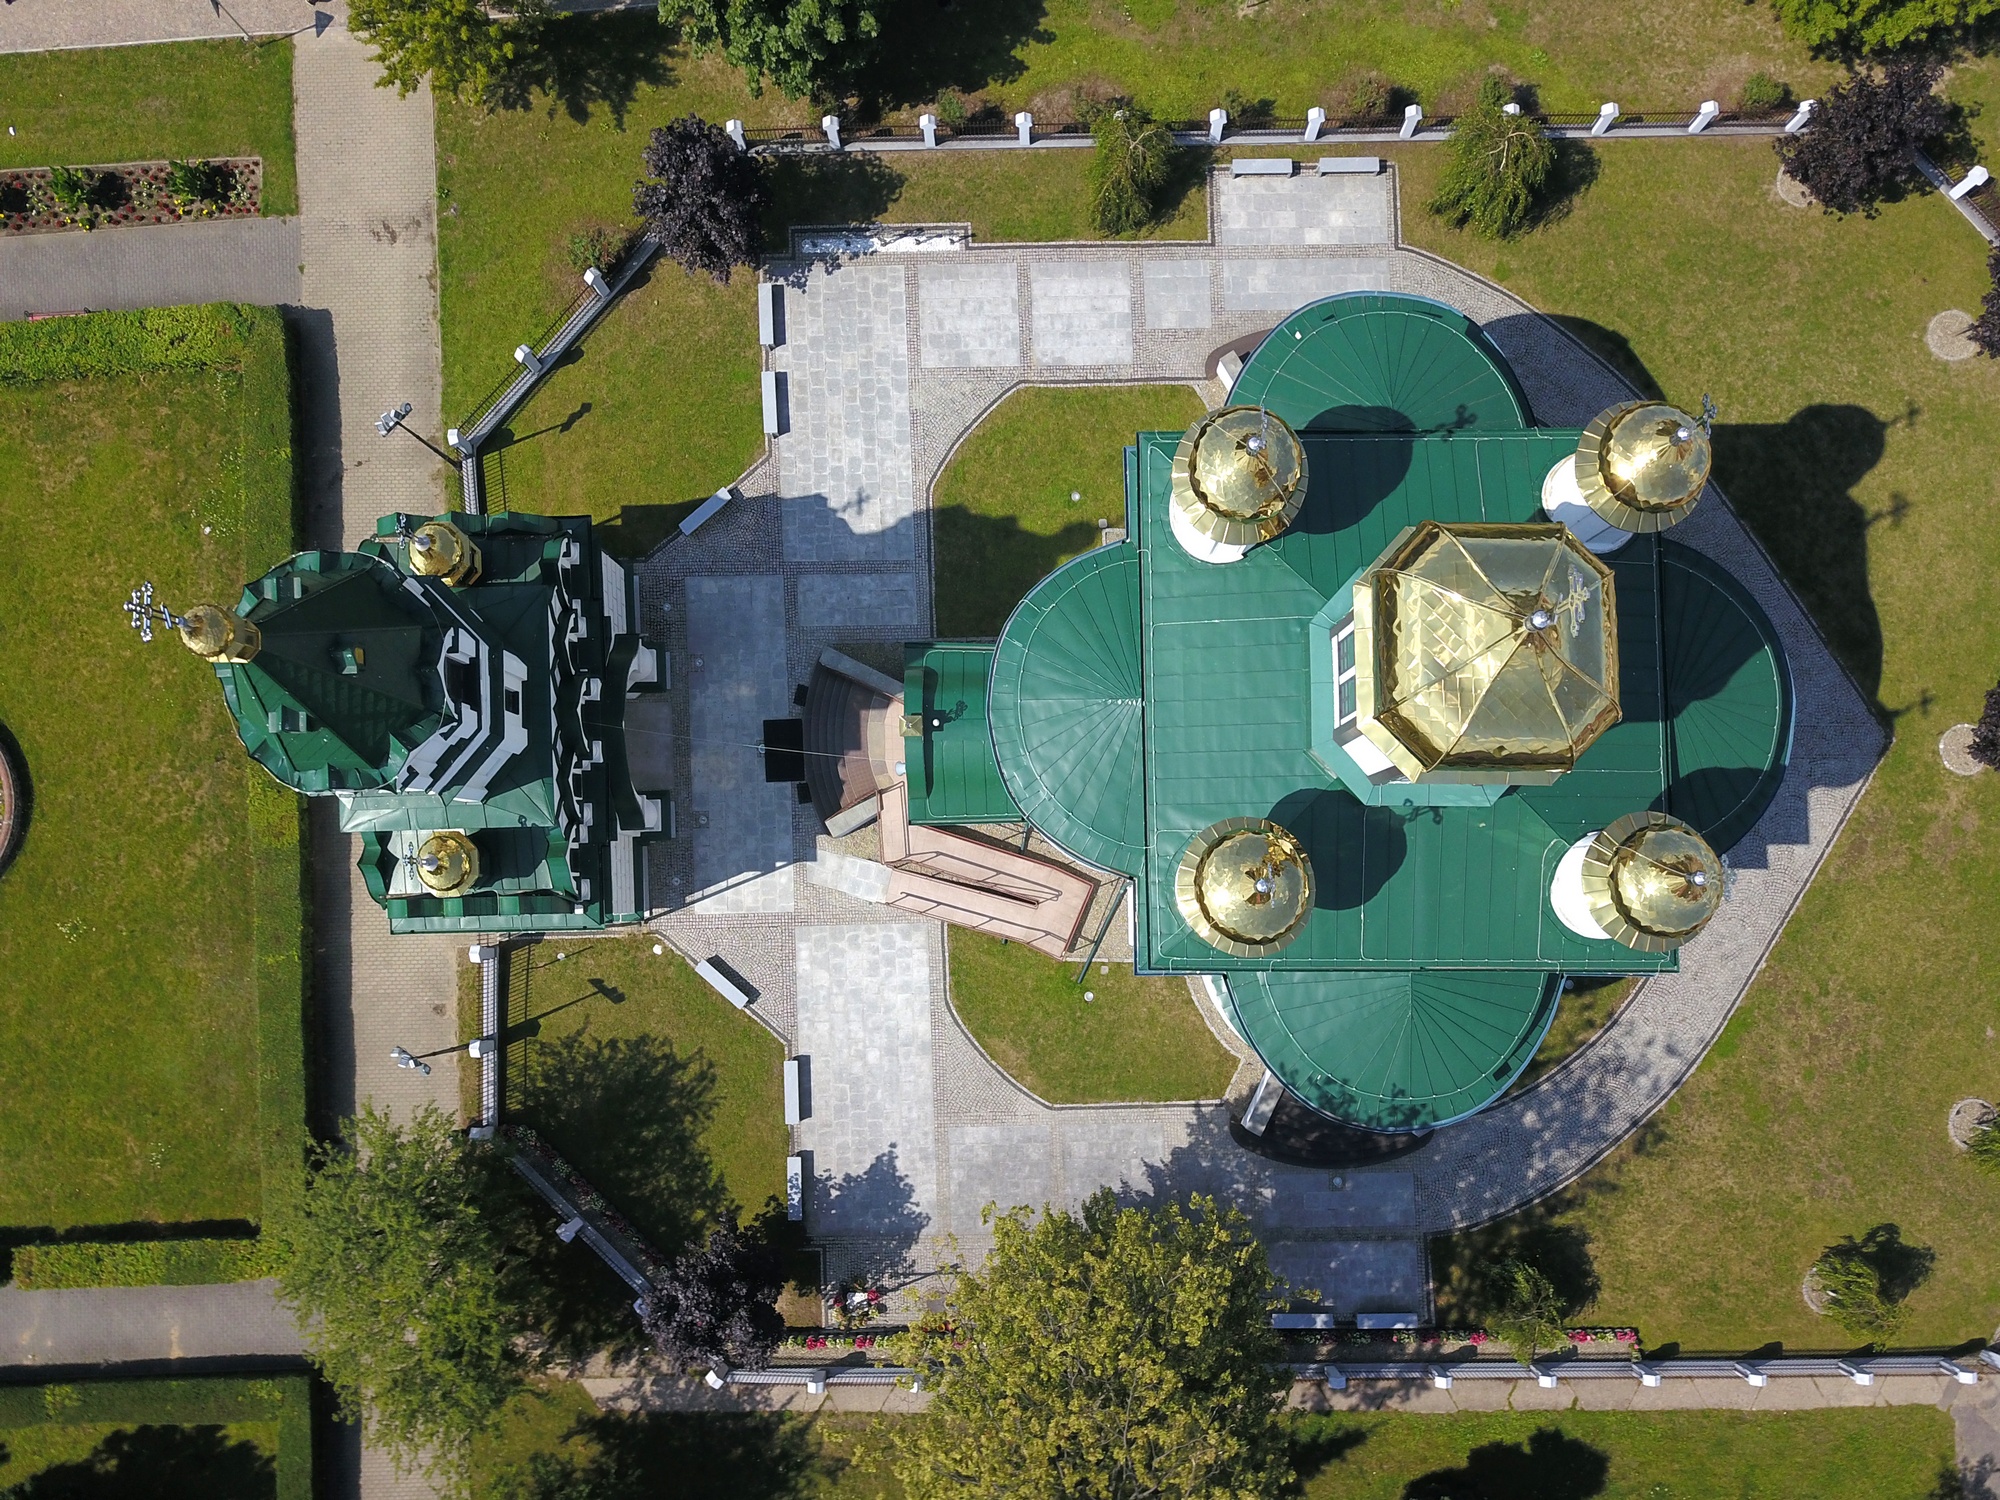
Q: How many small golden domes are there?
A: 7